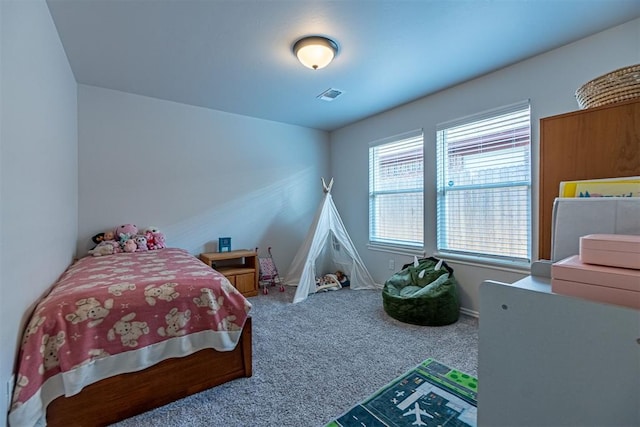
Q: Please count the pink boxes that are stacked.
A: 2